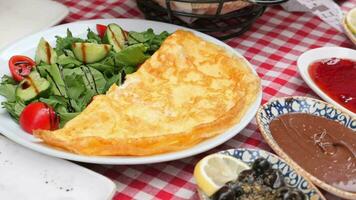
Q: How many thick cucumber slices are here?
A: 4